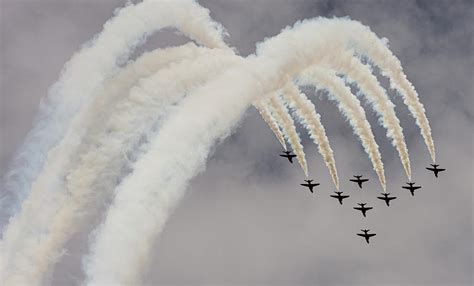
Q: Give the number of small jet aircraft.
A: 9